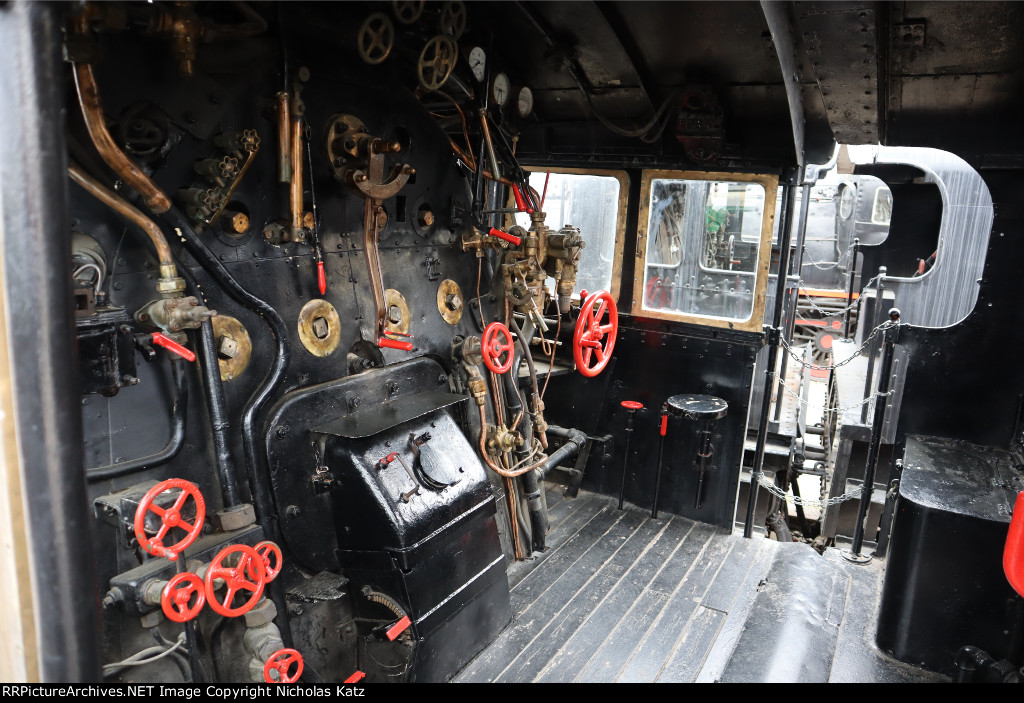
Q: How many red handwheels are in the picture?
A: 8